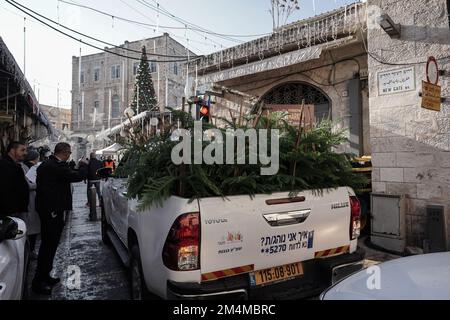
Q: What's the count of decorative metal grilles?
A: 1